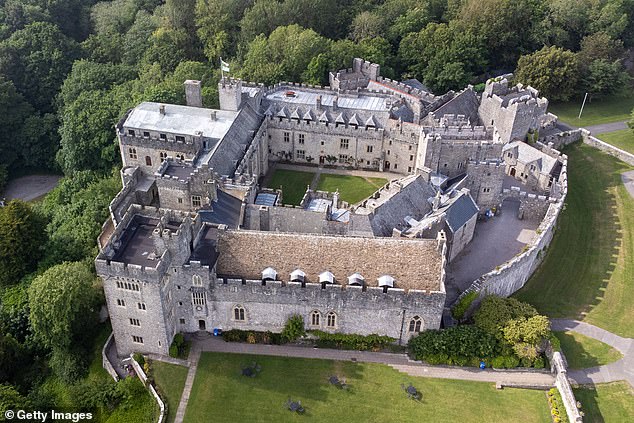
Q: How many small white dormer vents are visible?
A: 5